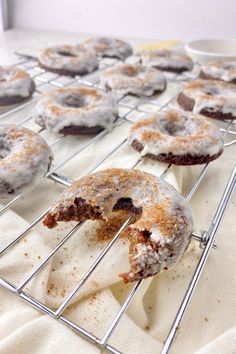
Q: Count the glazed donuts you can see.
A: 11